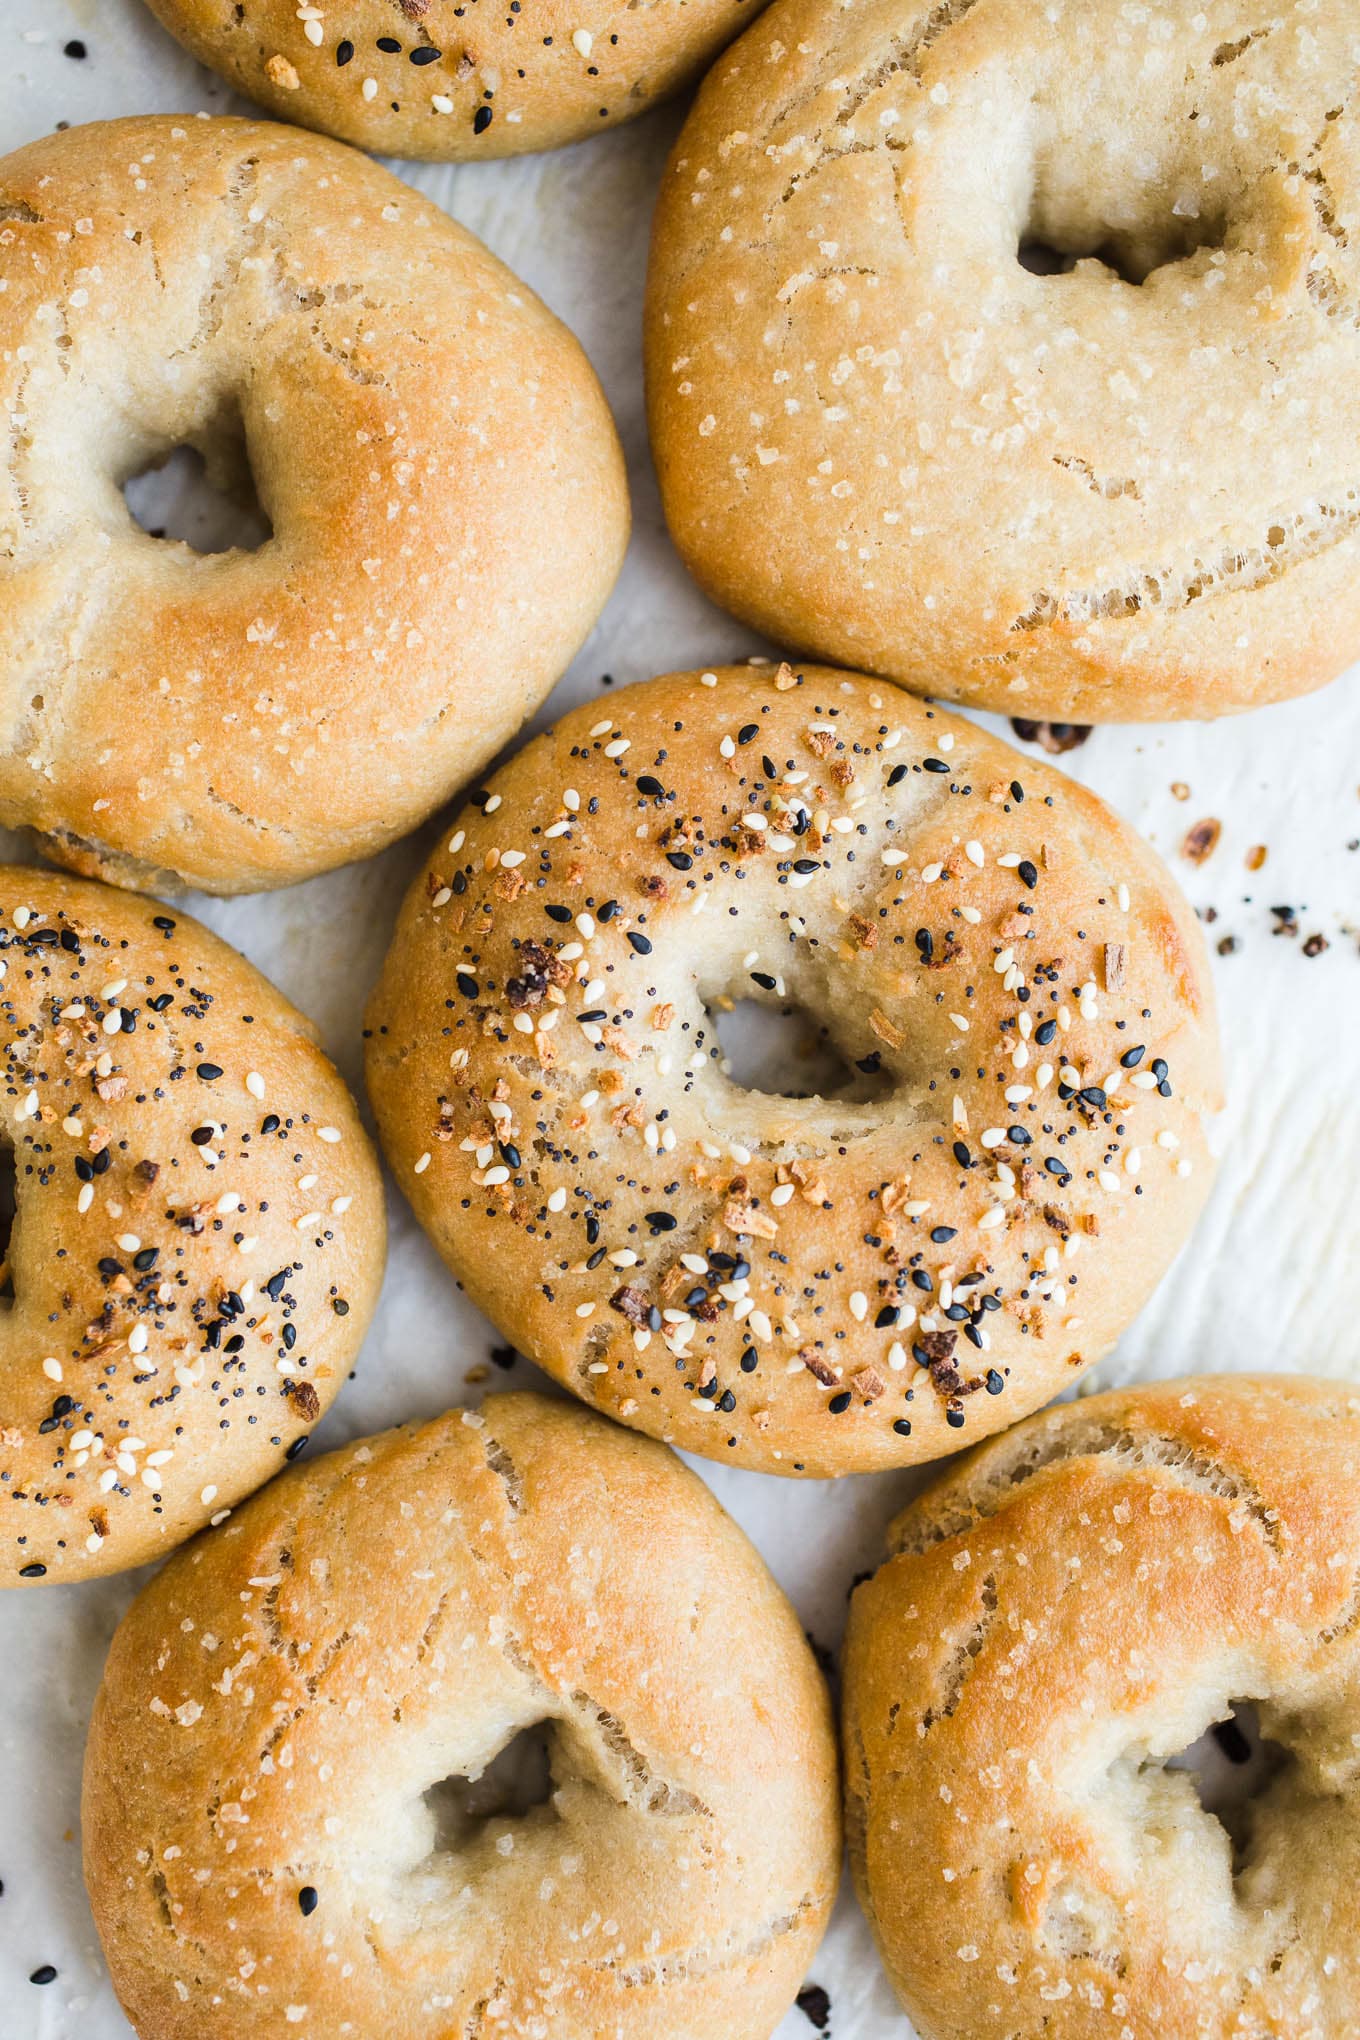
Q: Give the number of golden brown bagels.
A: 7